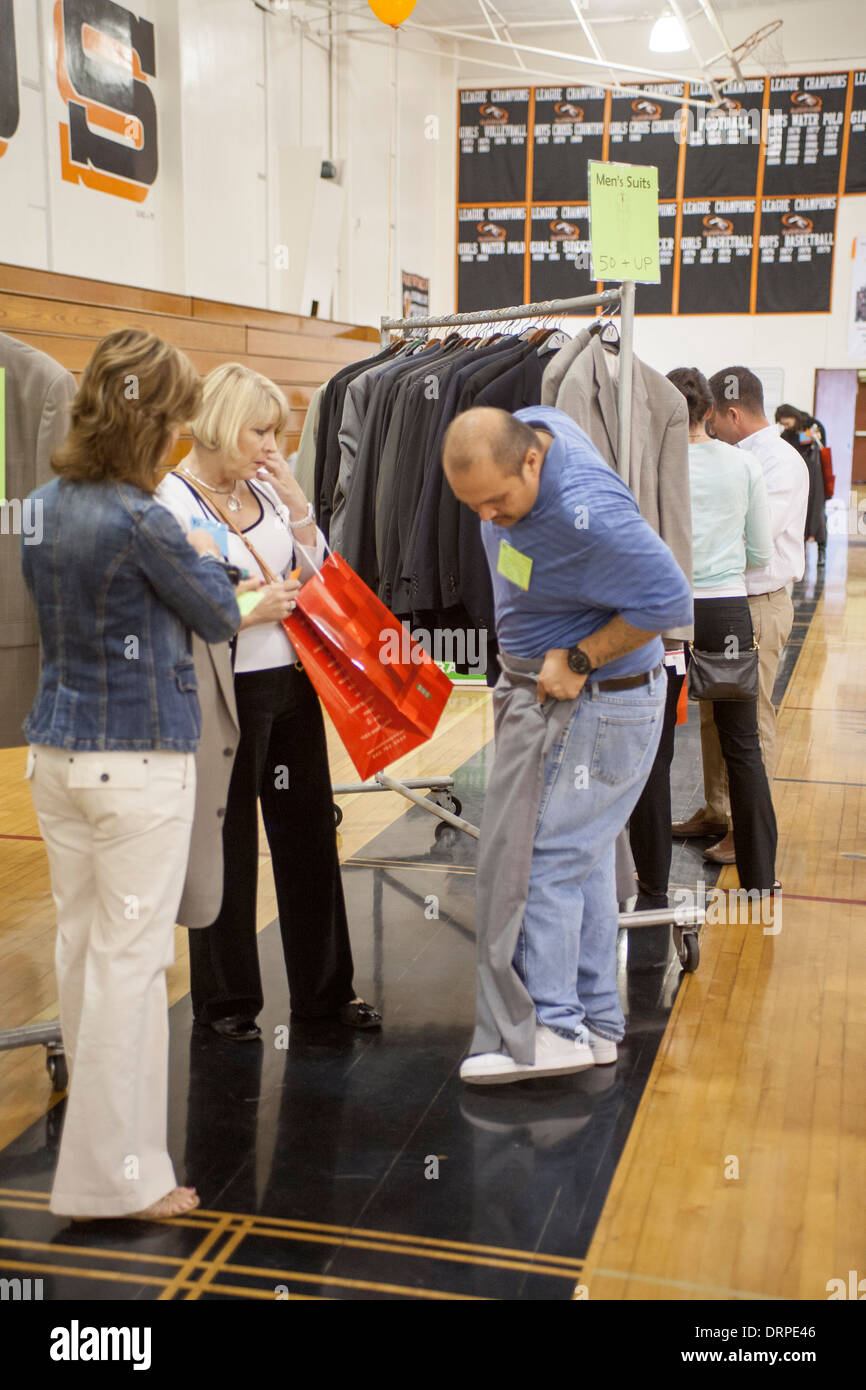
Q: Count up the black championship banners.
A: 11